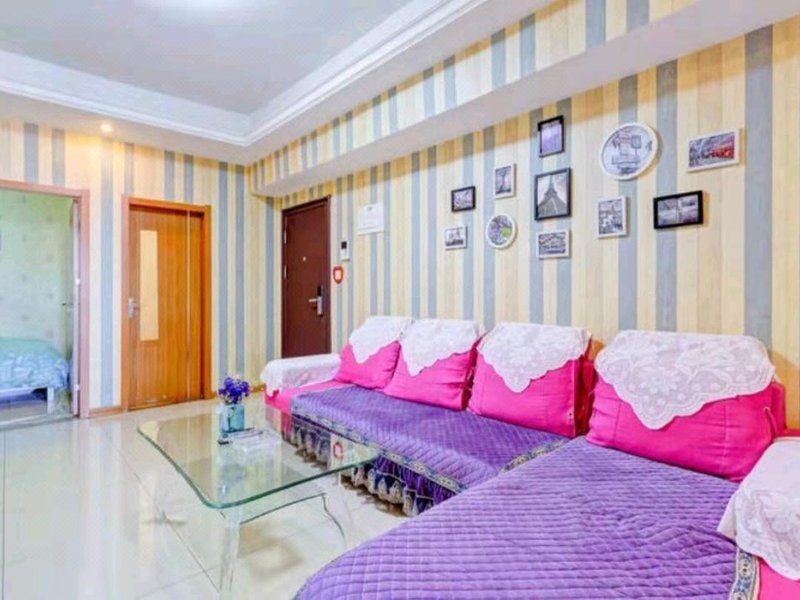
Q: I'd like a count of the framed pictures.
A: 11